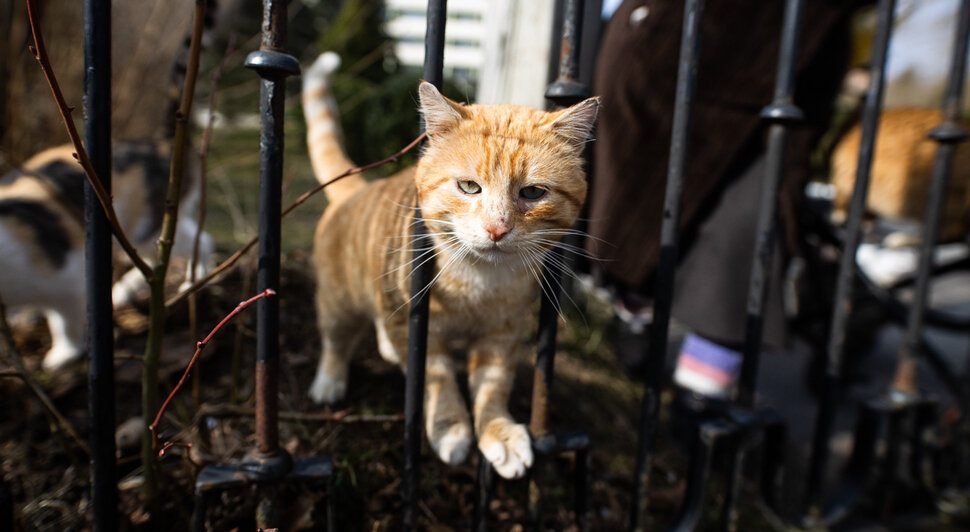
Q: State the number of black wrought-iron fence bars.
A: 8